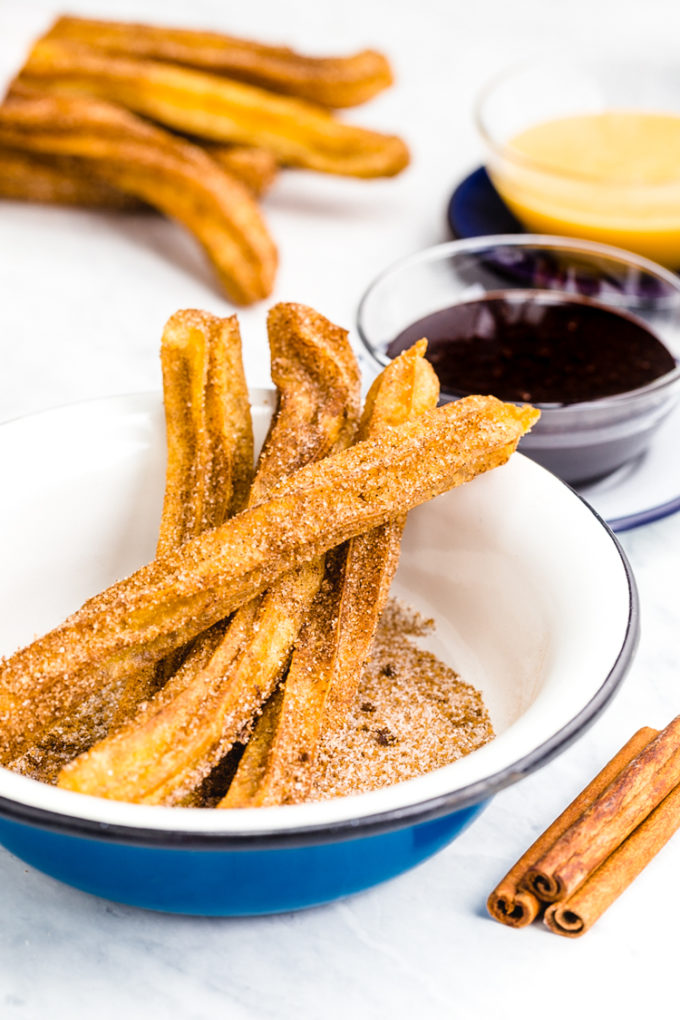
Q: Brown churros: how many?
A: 8